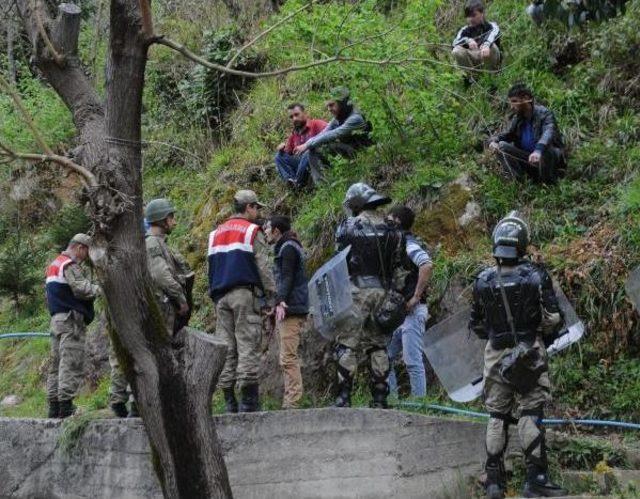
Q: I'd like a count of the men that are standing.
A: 7